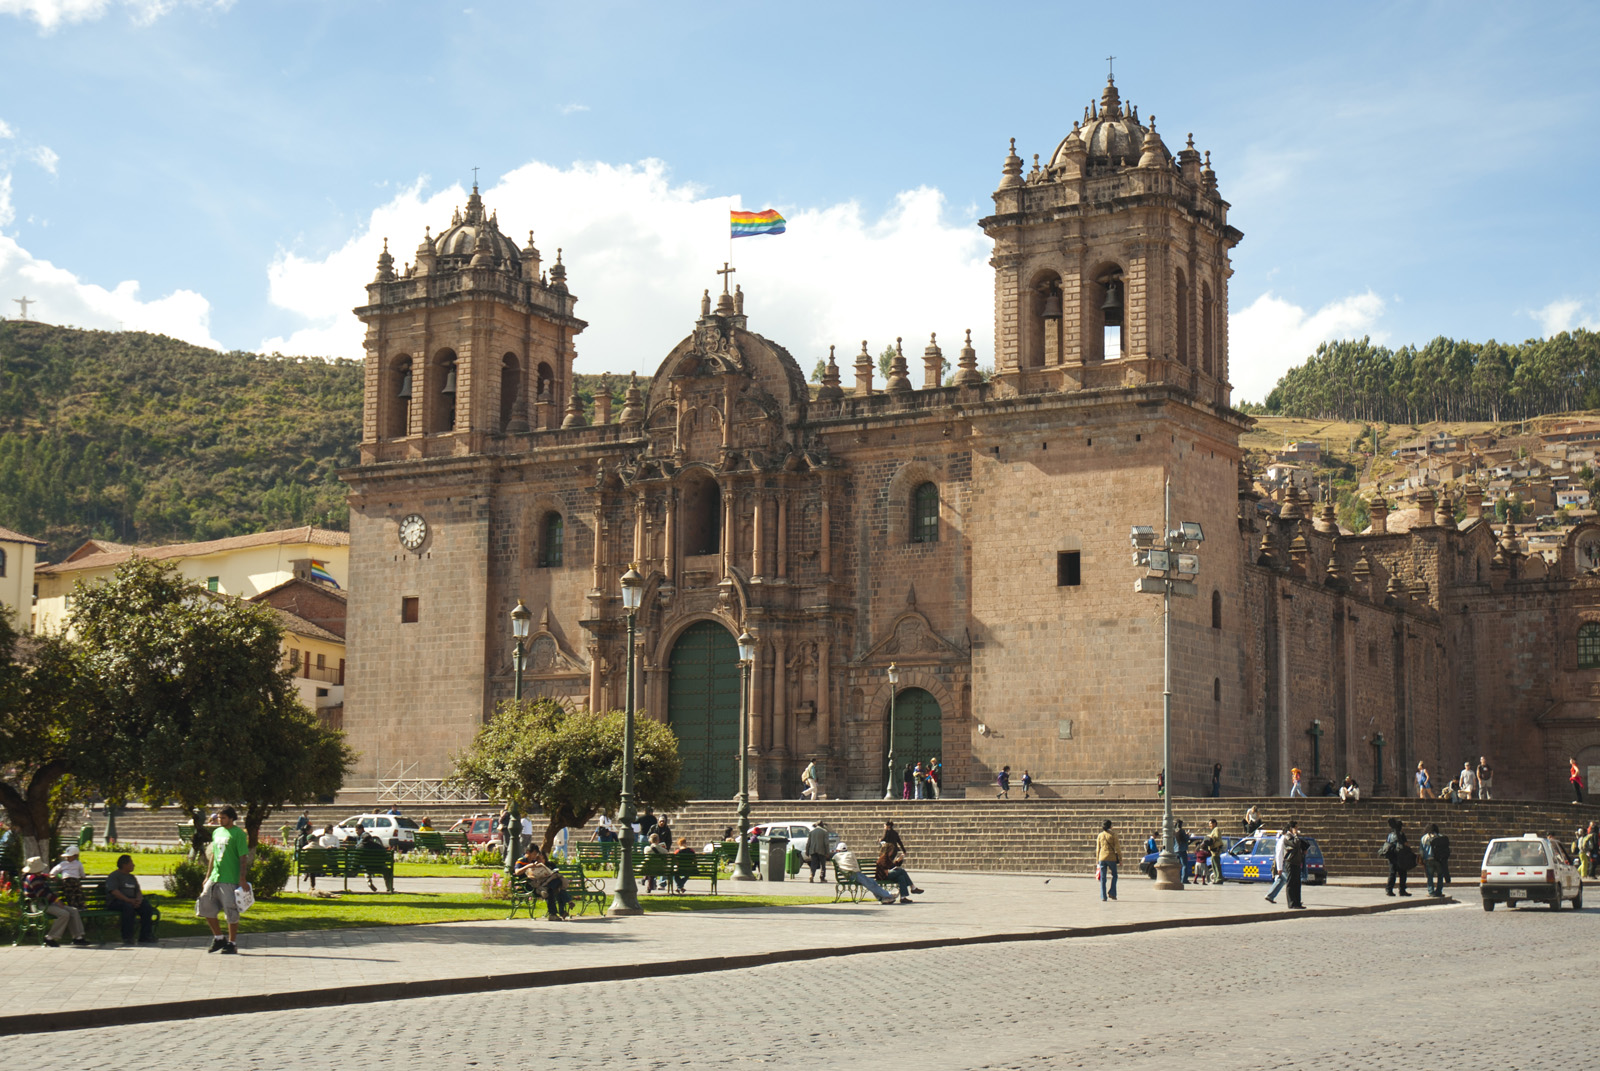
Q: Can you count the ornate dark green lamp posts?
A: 4